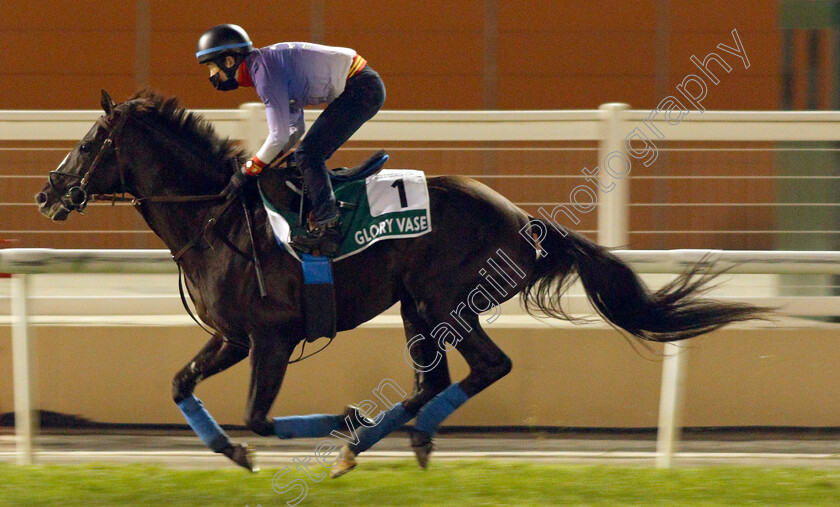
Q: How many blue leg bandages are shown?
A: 4